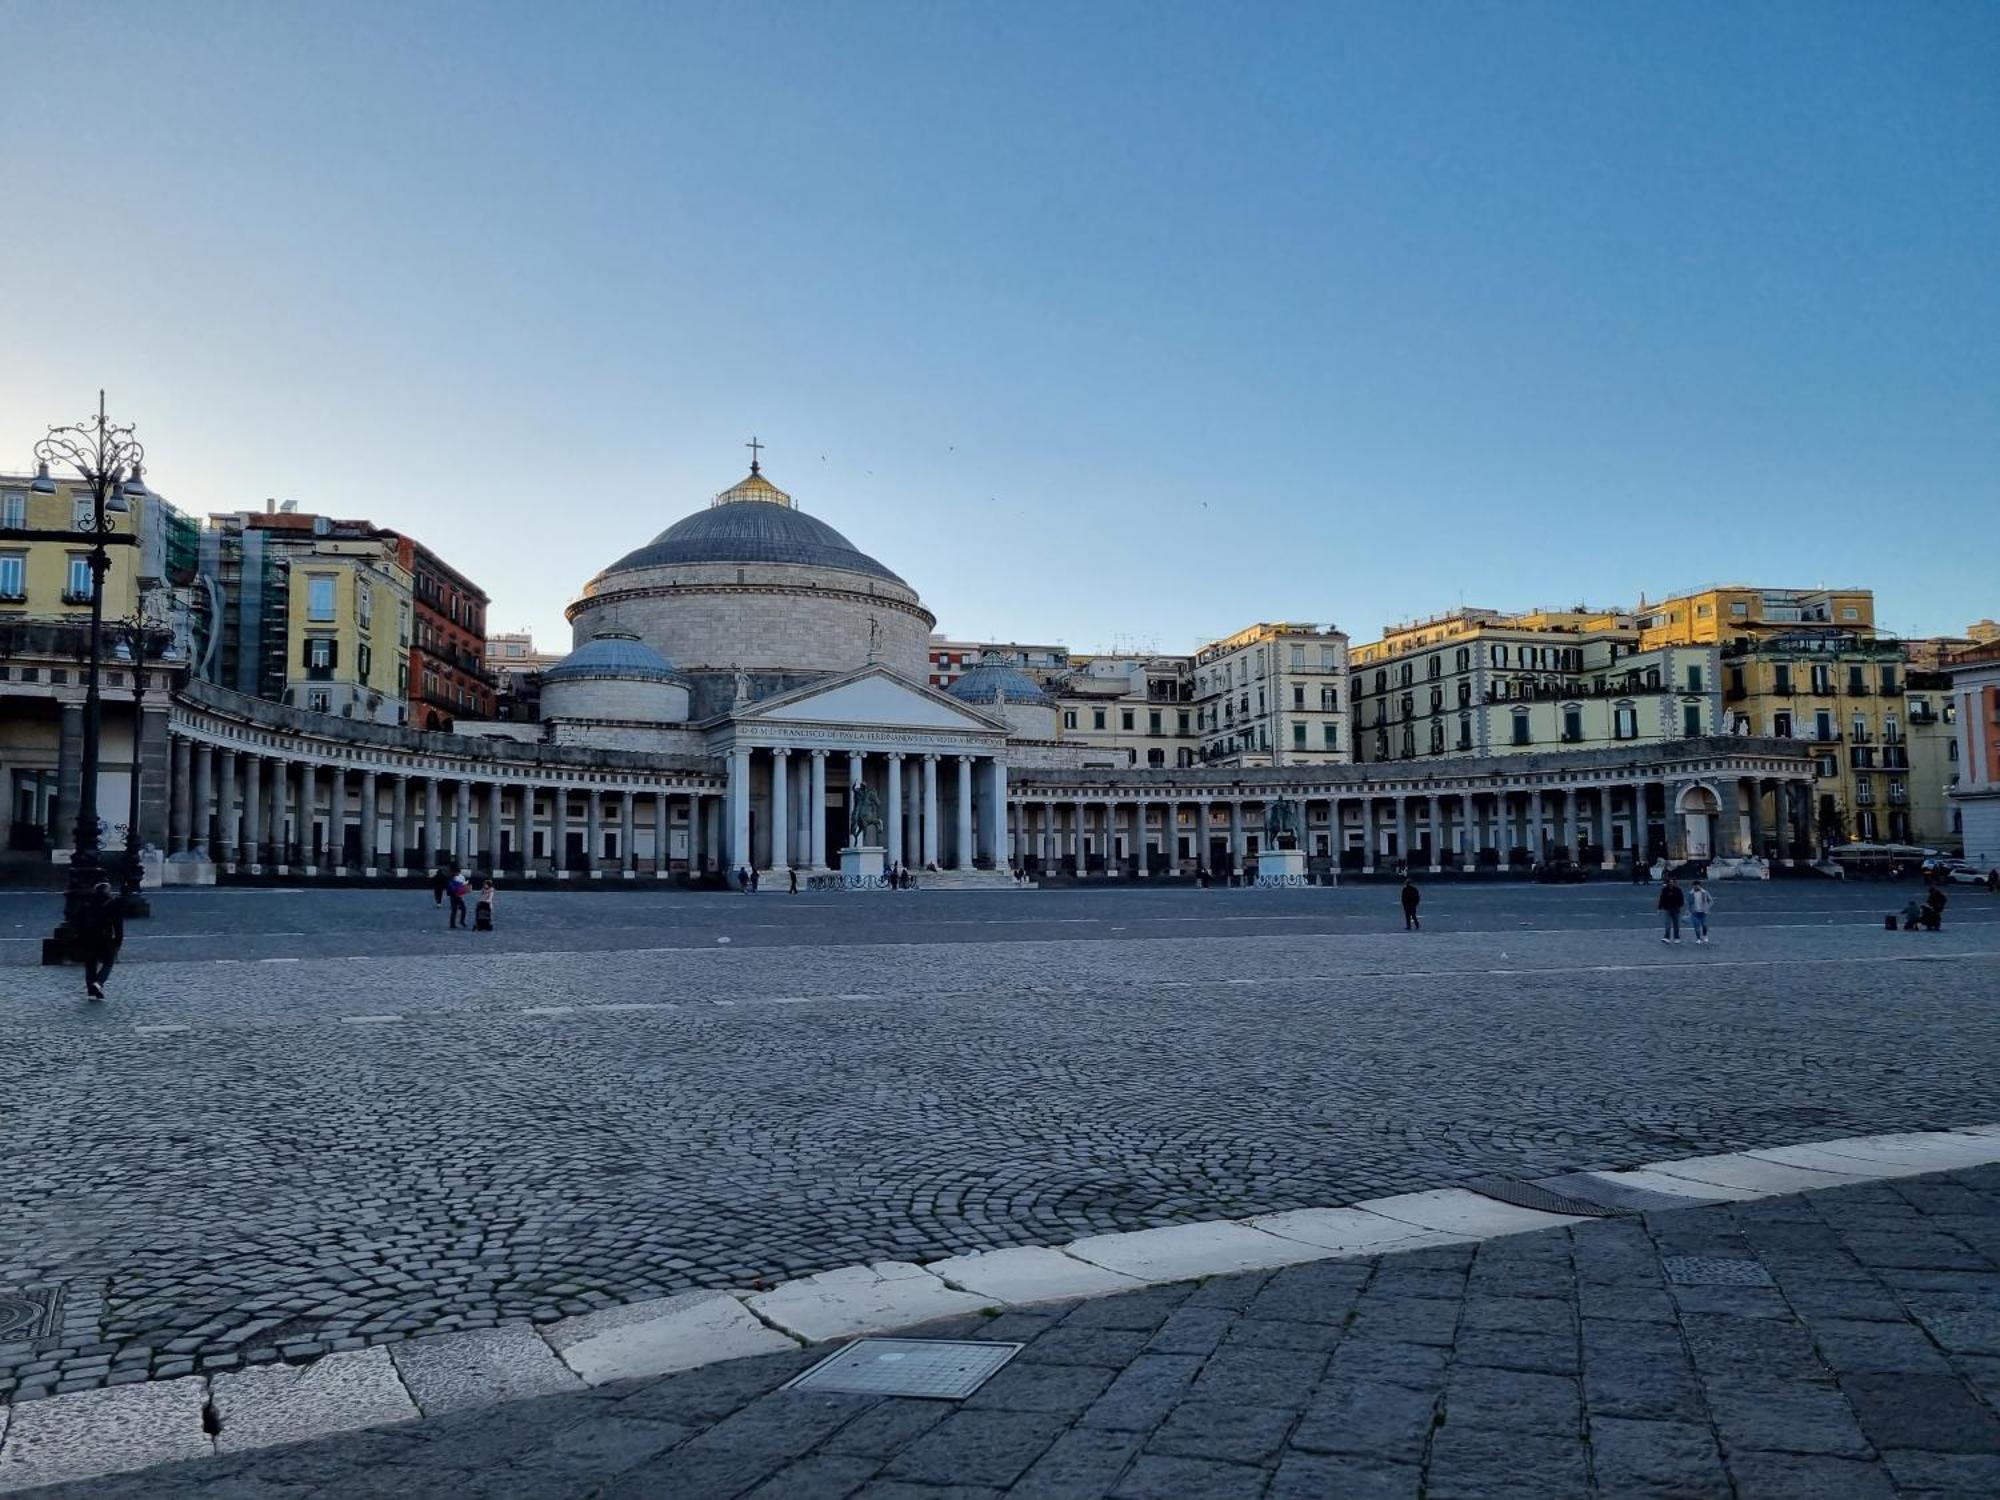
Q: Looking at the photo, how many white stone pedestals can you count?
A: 2